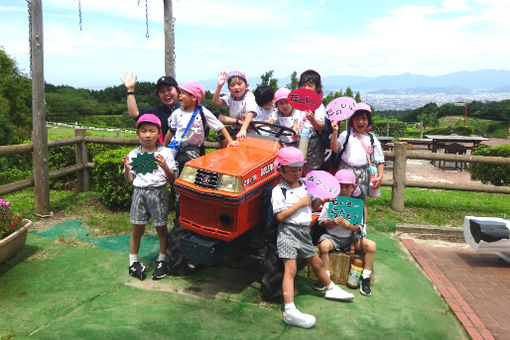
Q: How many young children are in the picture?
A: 9